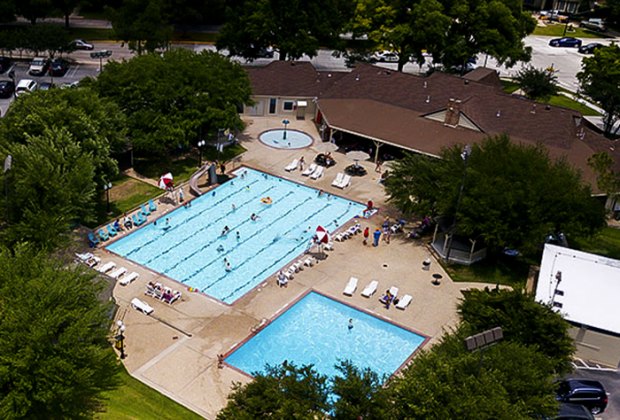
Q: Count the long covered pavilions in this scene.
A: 1